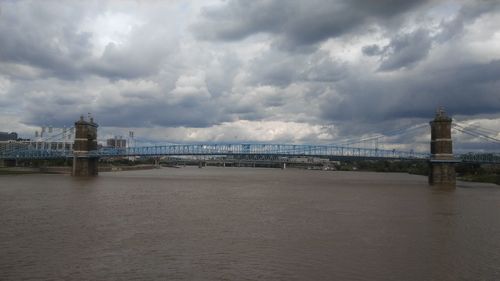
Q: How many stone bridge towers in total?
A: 2